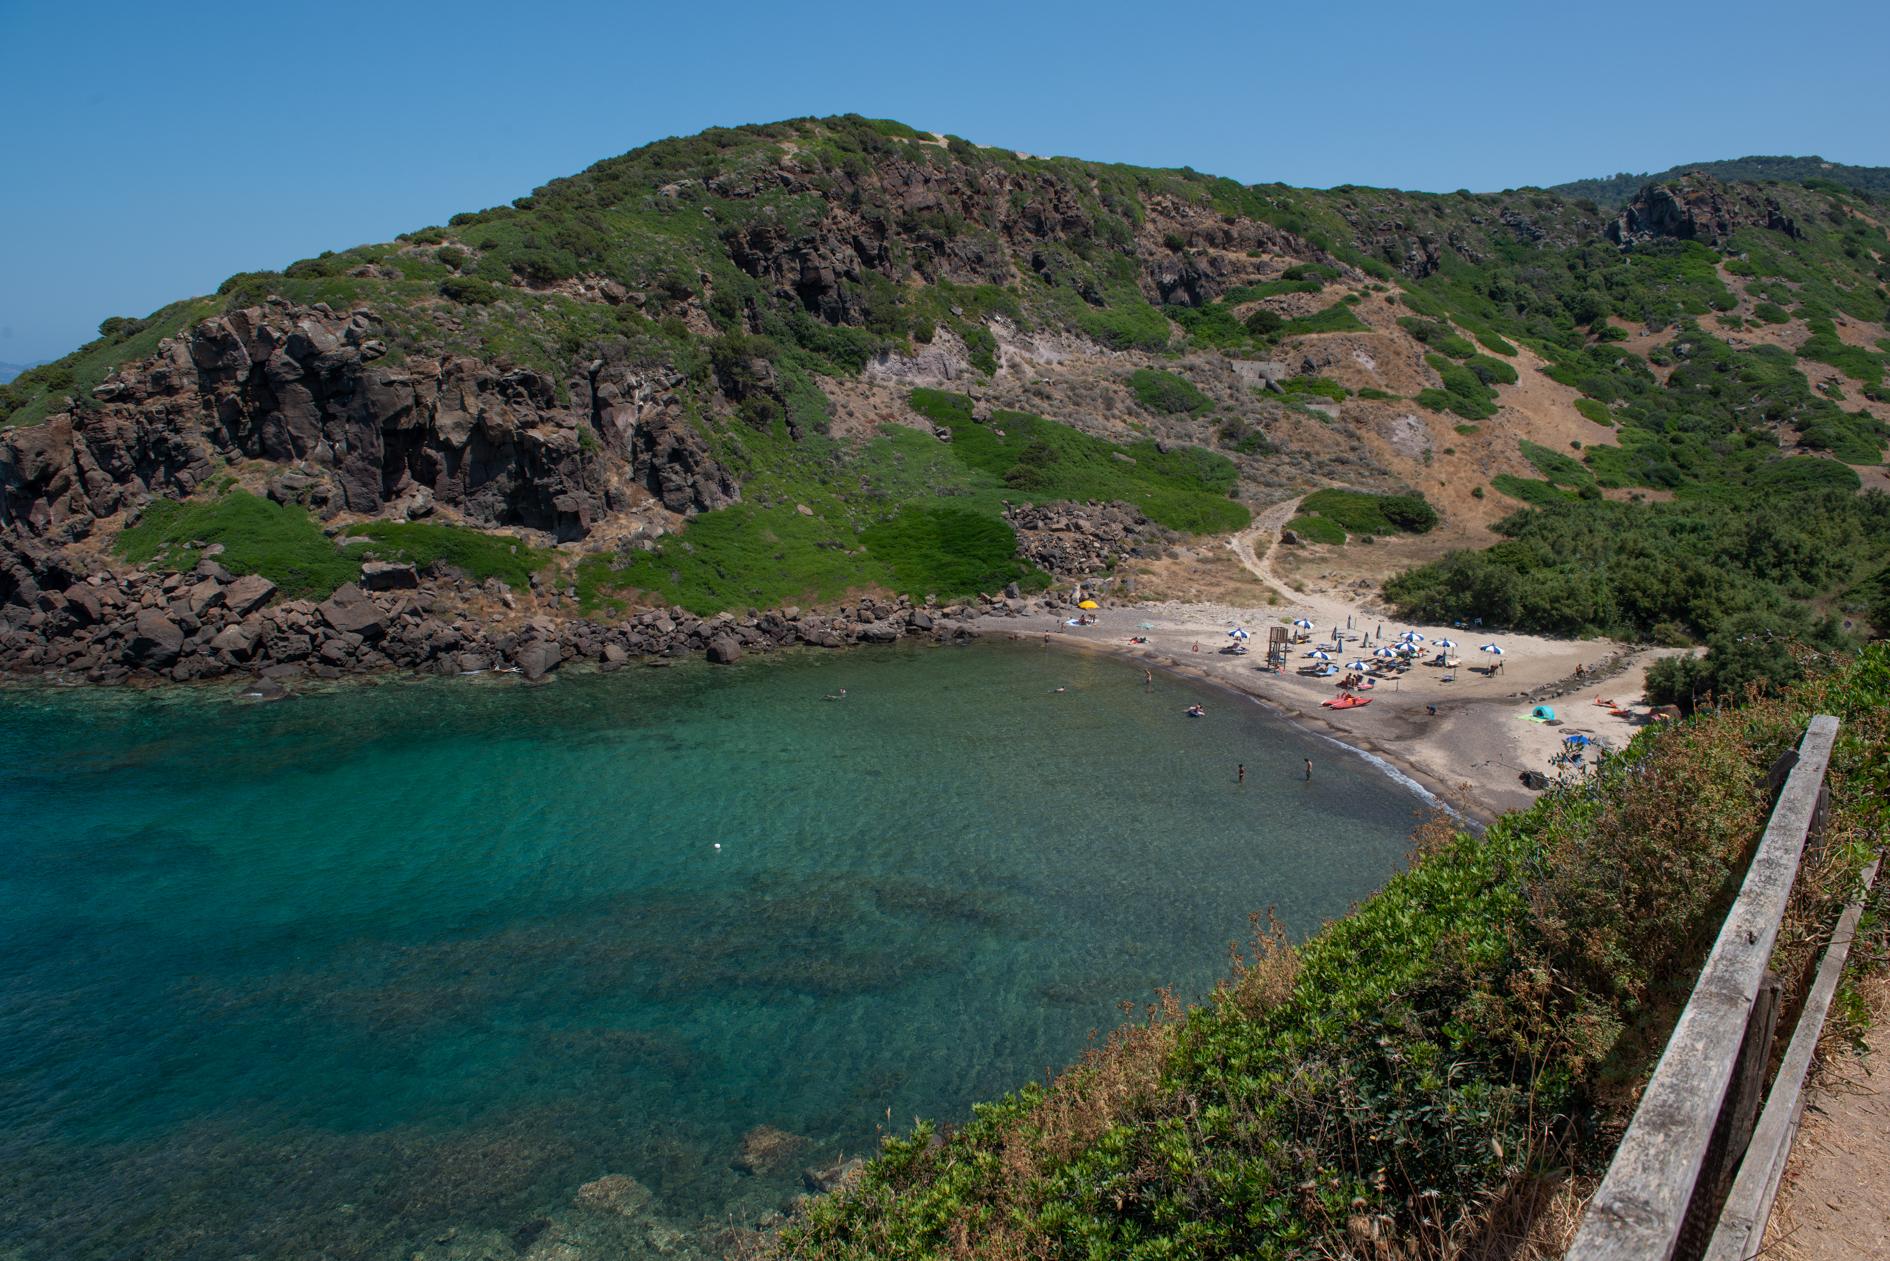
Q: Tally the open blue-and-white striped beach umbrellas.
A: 9